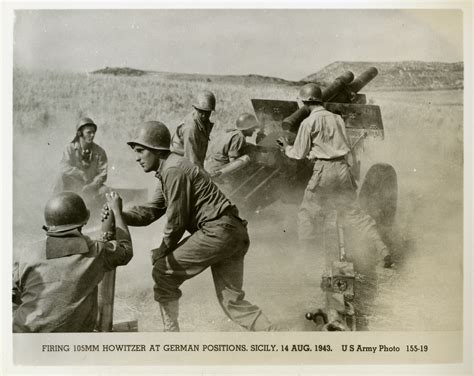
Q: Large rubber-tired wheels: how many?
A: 1